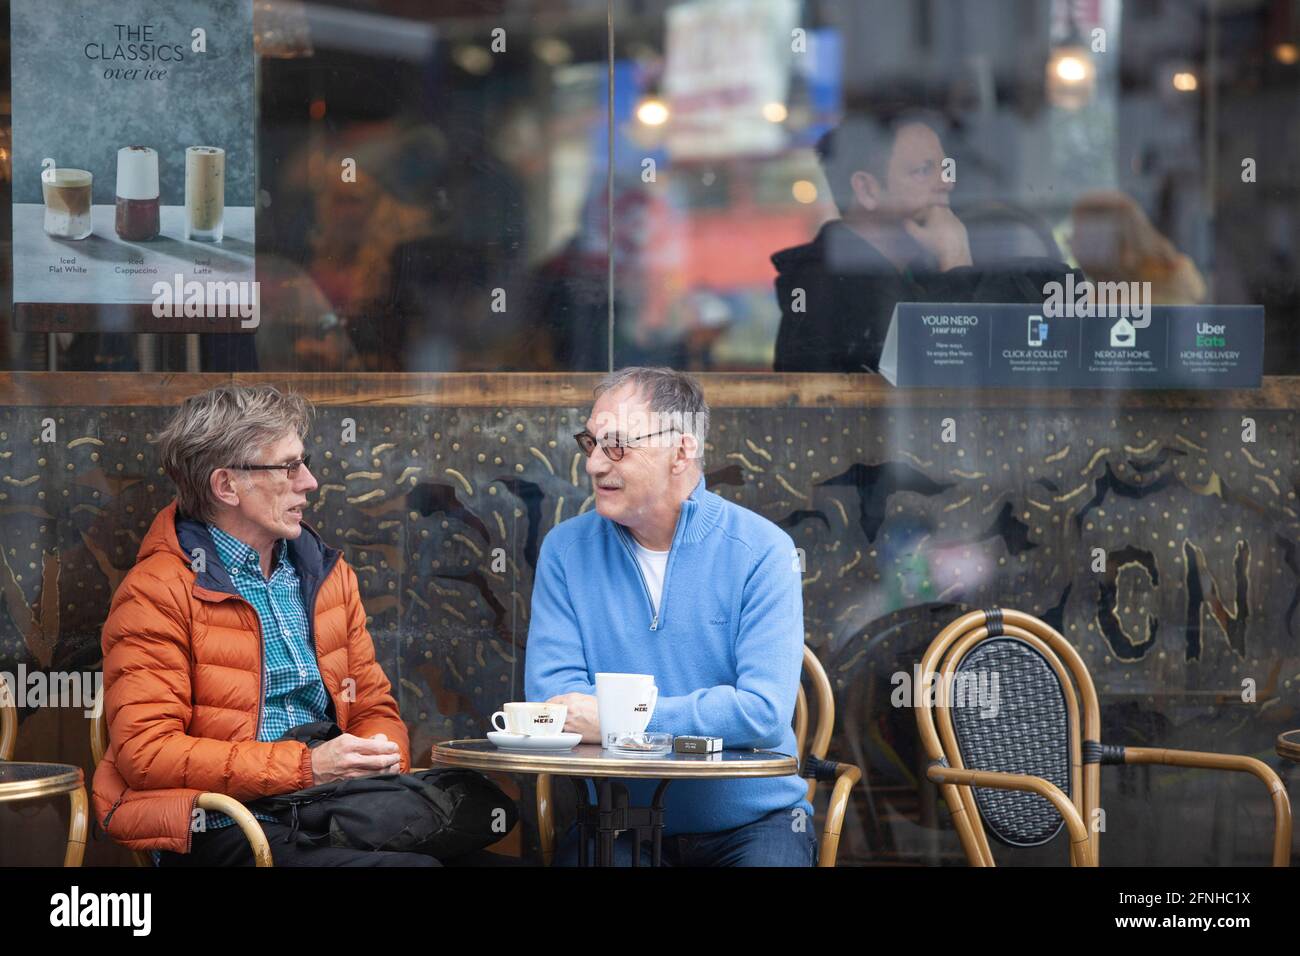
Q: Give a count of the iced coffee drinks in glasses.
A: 3